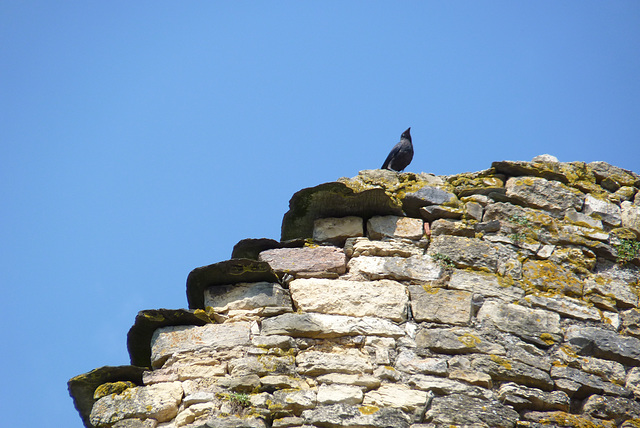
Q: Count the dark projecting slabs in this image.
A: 5